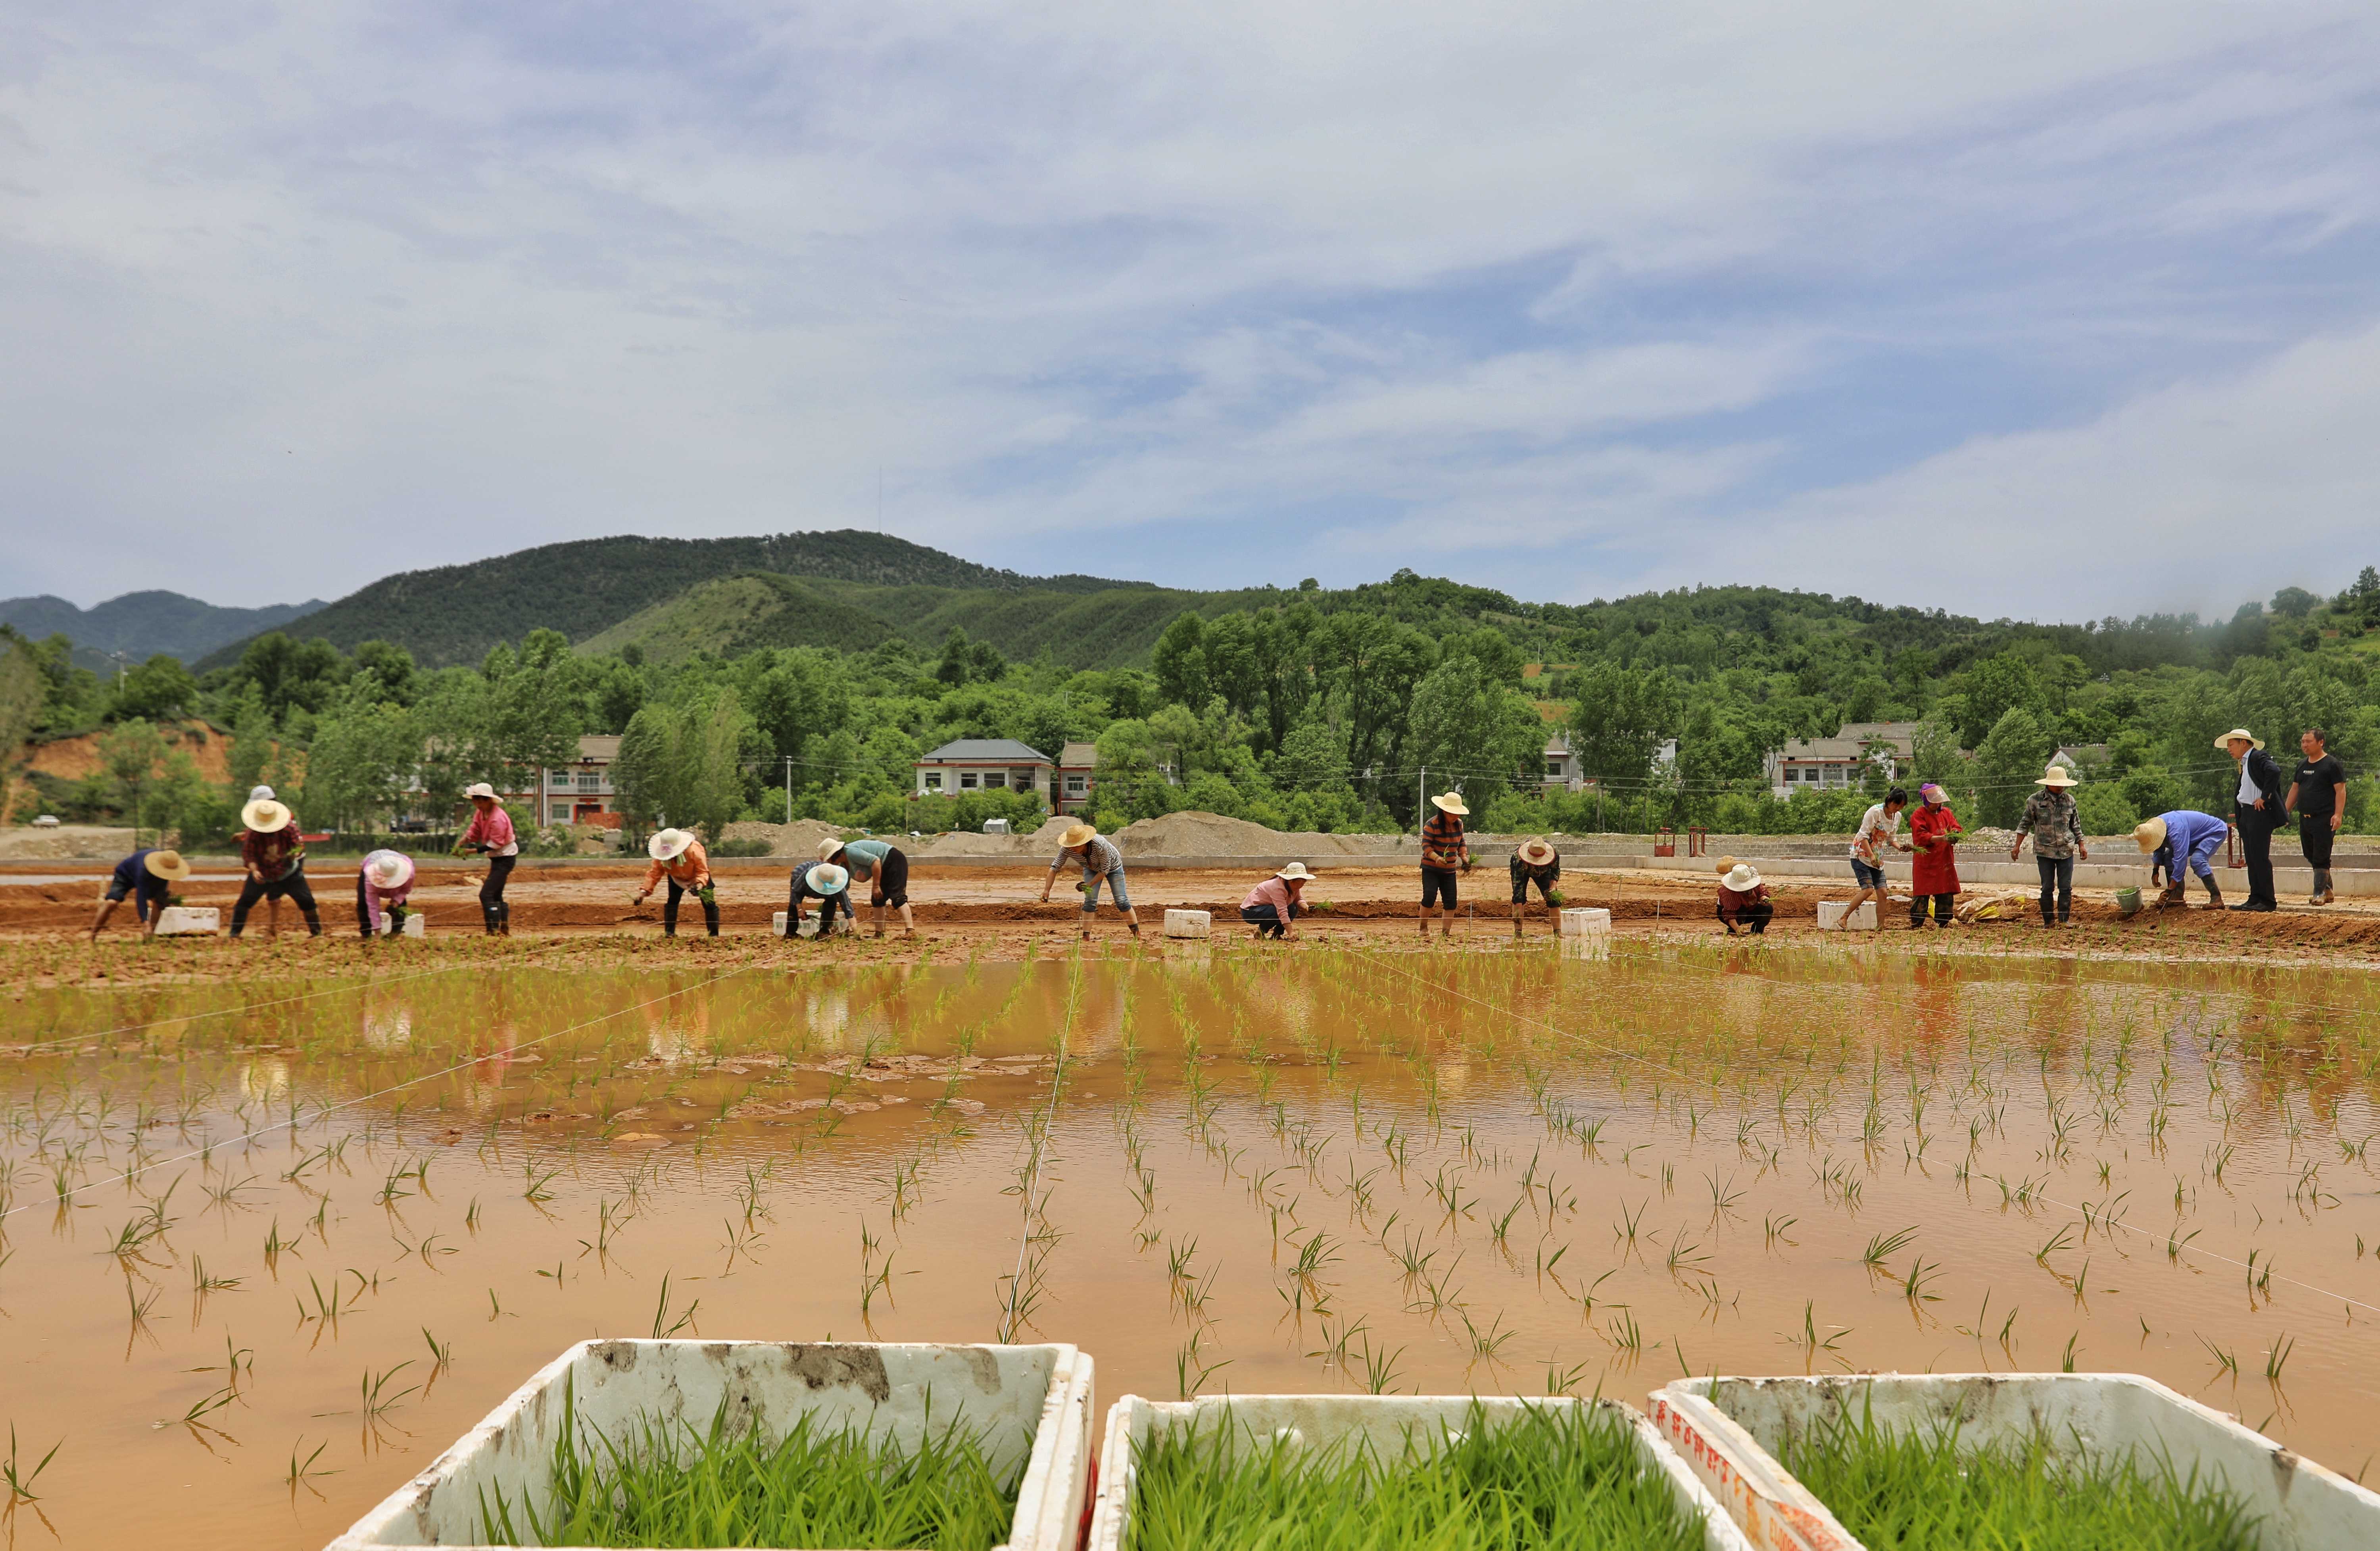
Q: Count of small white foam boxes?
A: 6